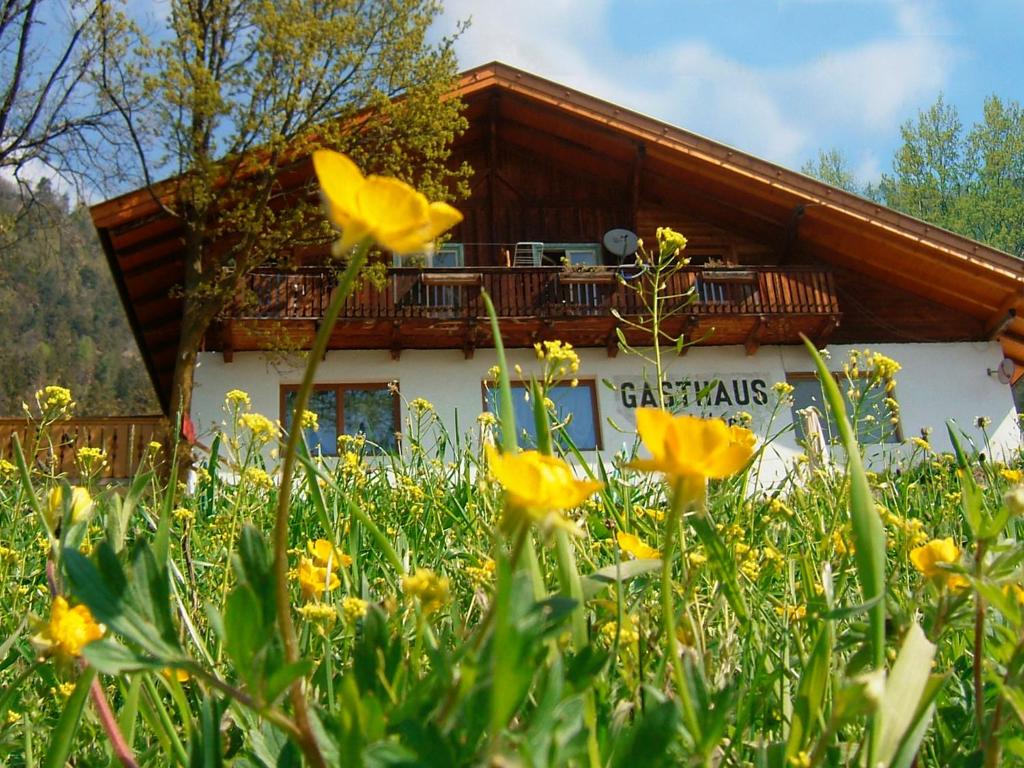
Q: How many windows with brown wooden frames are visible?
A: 3